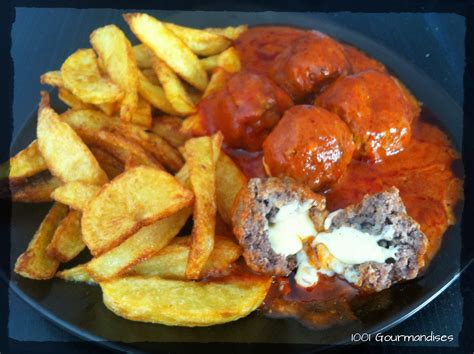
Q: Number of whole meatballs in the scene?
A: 4